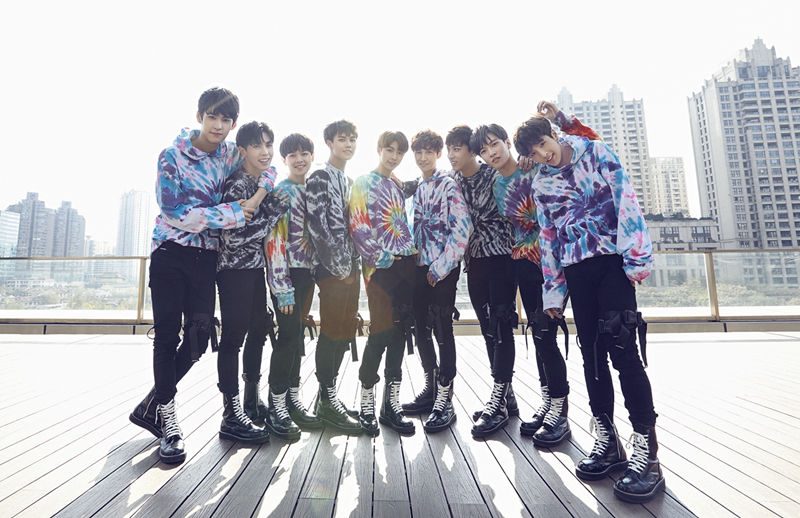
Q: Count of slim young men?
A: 9